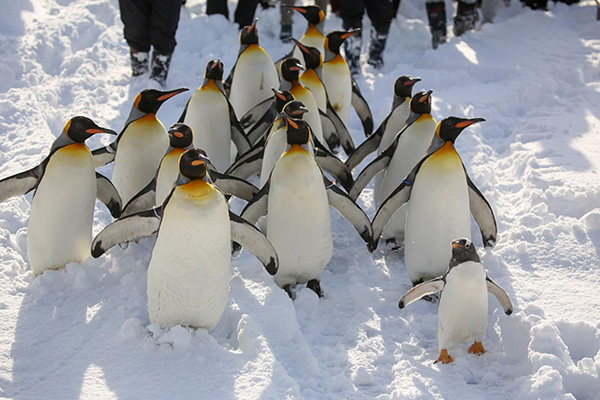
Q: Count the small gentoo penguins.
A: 1